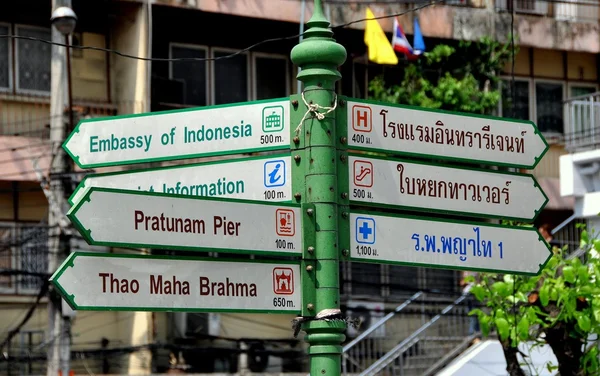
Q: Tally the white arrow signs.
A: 7